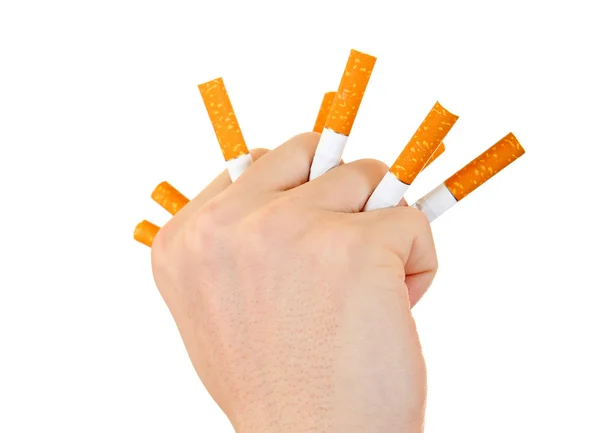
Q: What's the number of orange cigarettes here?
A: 8